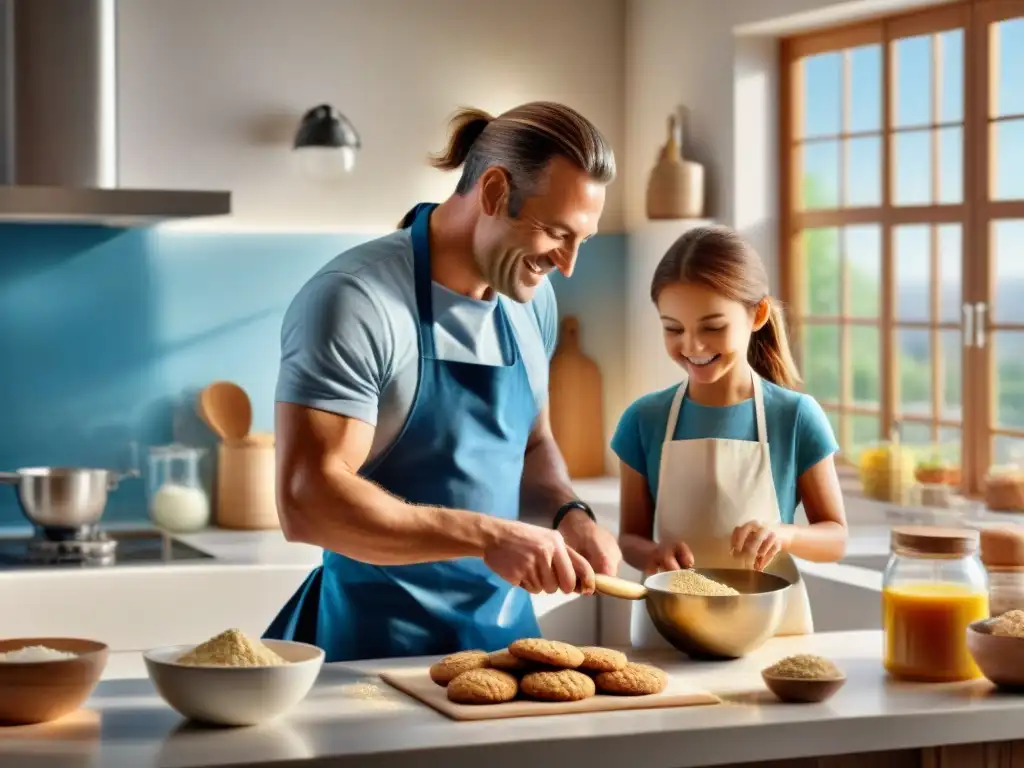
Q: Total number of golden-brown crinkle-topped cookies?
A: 7